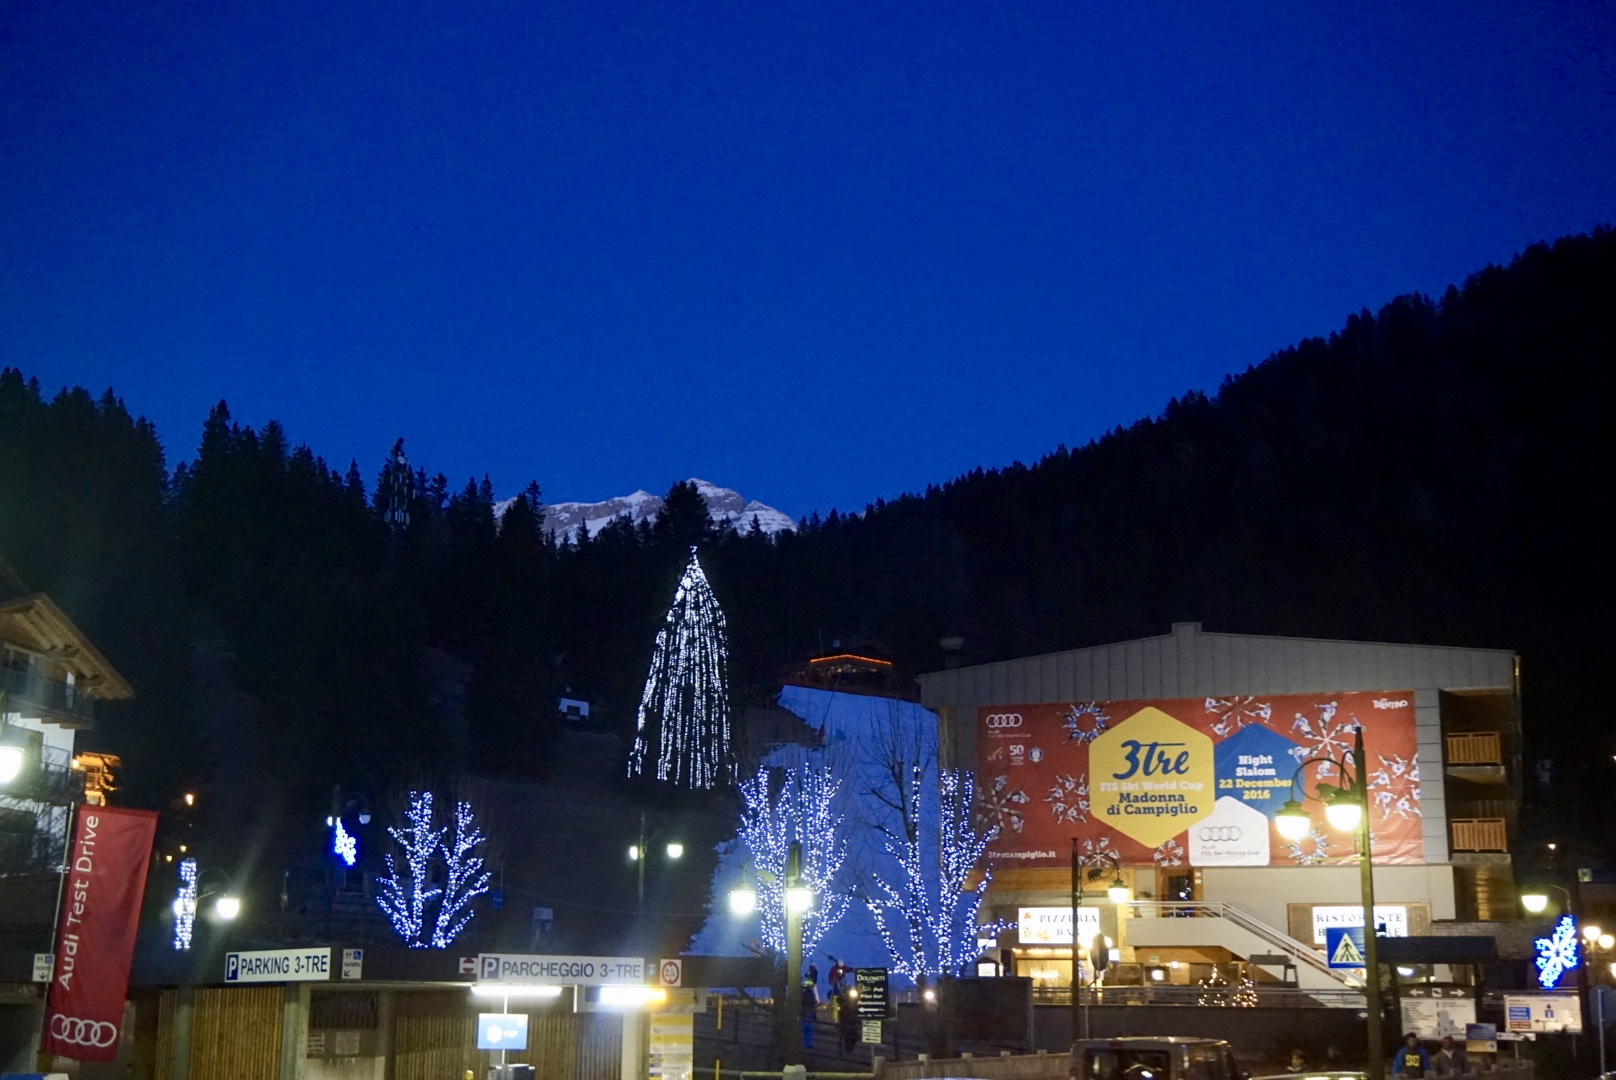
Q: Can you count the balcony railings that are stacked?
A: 2